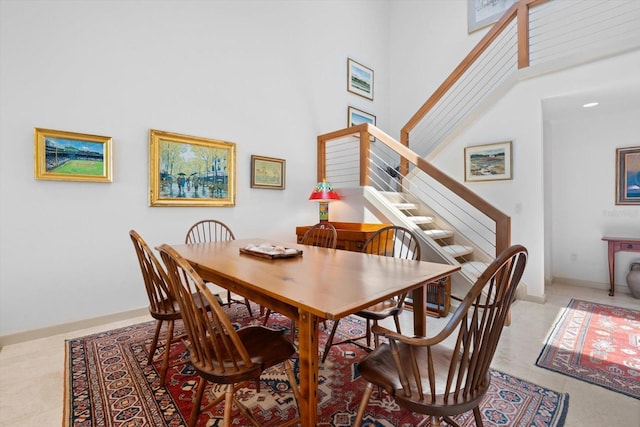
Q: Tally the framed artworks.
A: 8